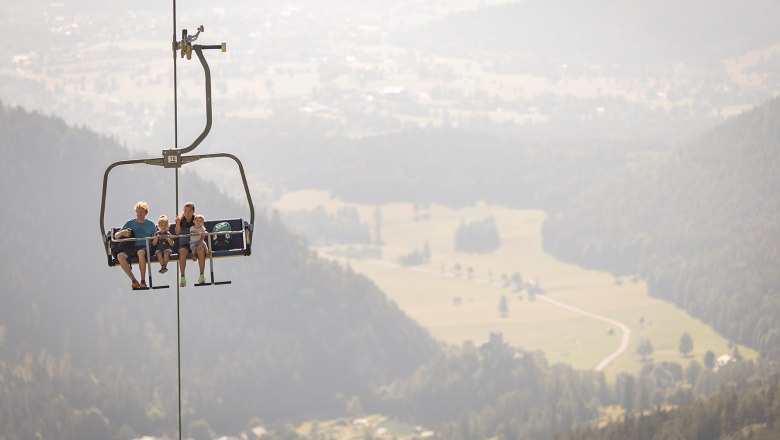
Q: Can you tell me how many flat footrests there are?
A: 4